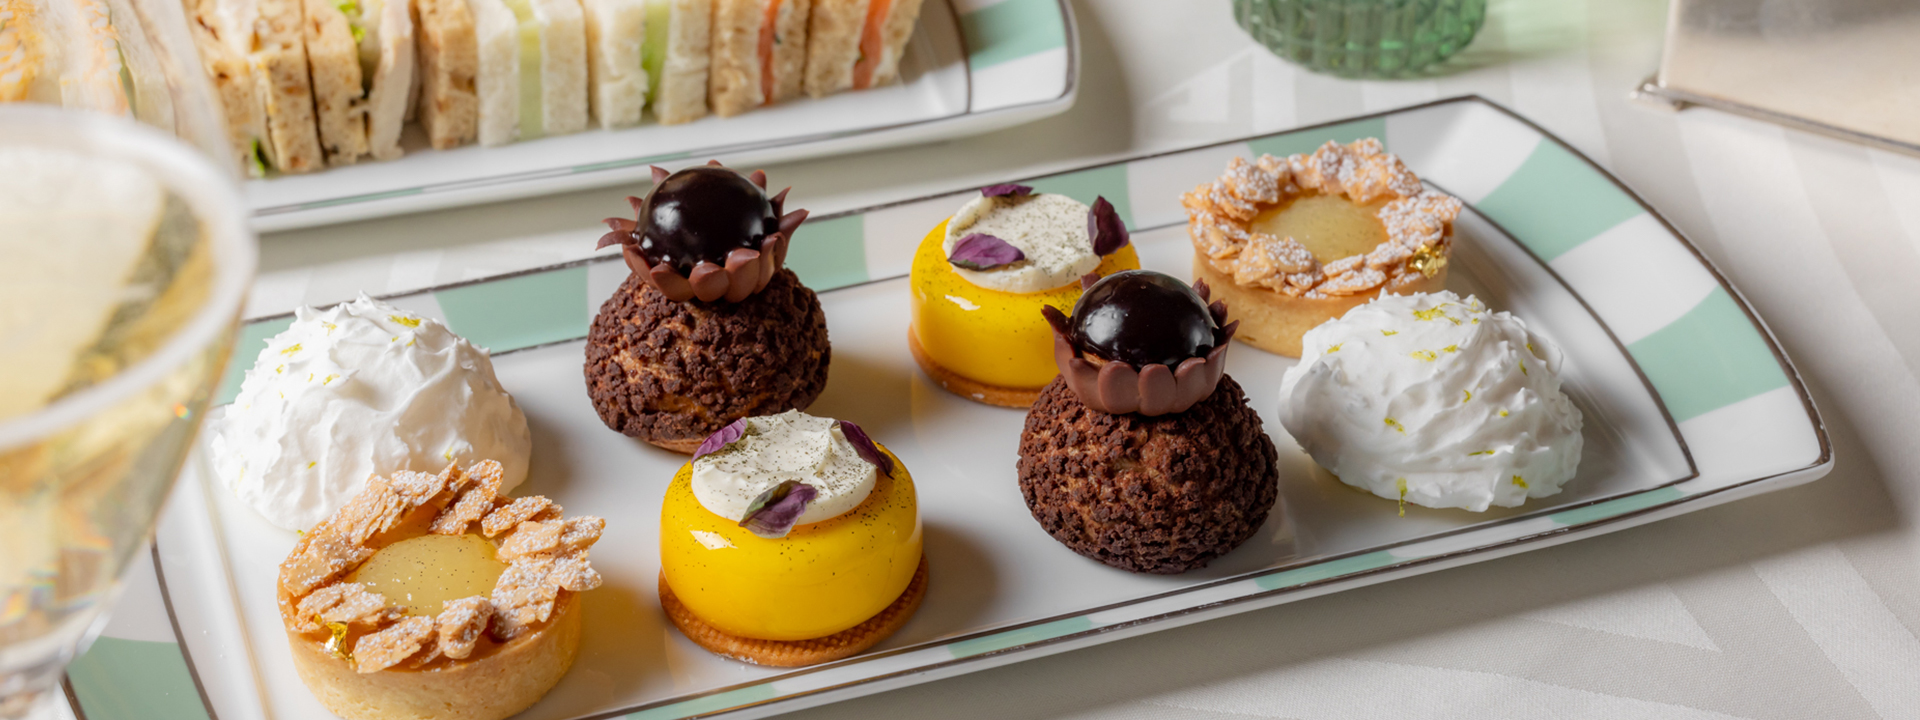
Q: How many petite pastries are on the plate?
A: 8